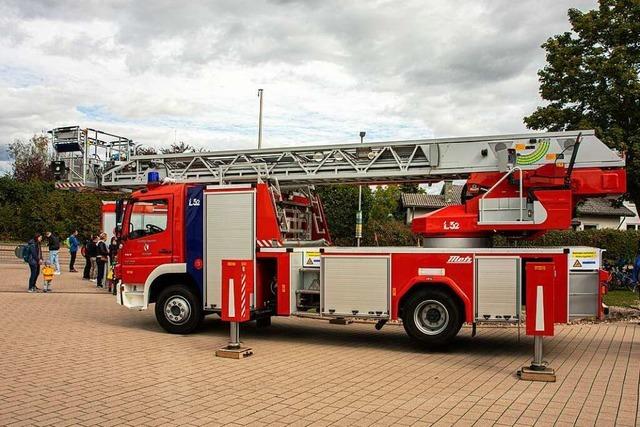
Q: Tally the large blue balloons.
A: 0